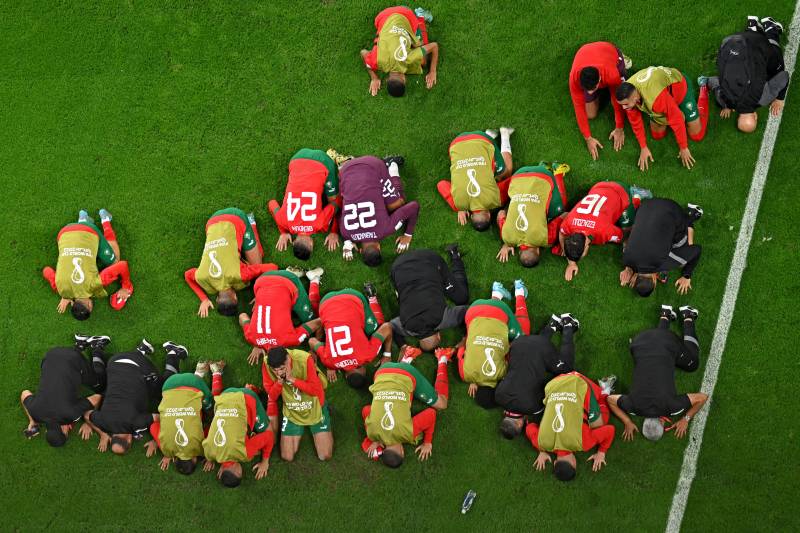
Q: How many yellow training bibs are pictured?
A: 12